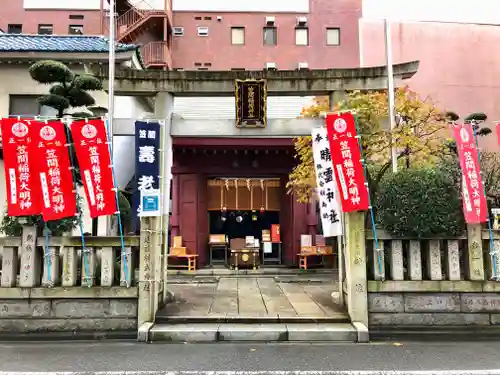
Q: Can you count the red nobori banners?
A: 5